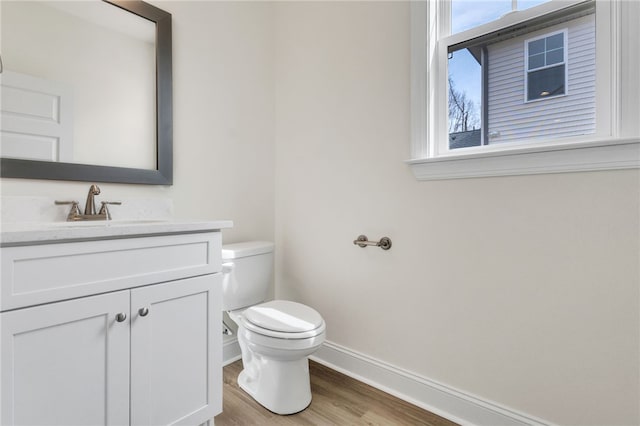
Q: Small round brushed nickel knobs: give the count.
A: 2